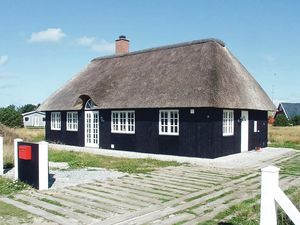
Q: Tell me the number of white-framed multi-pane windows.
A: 5